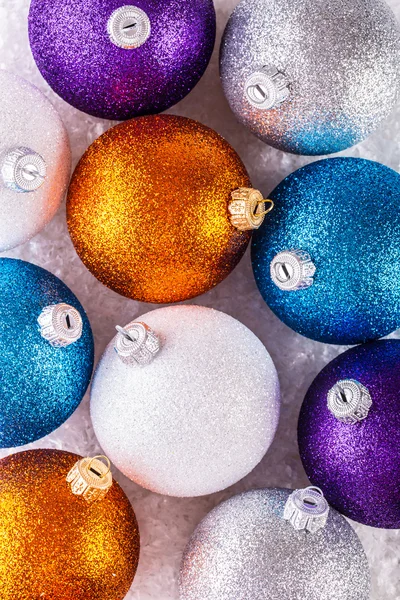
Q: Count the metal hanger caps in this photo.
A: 10